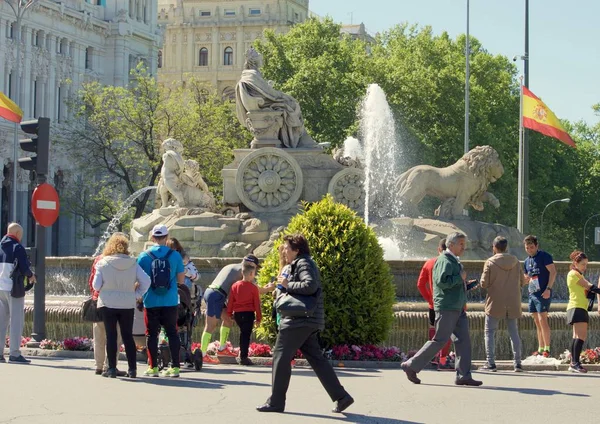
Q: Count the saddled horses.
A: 0